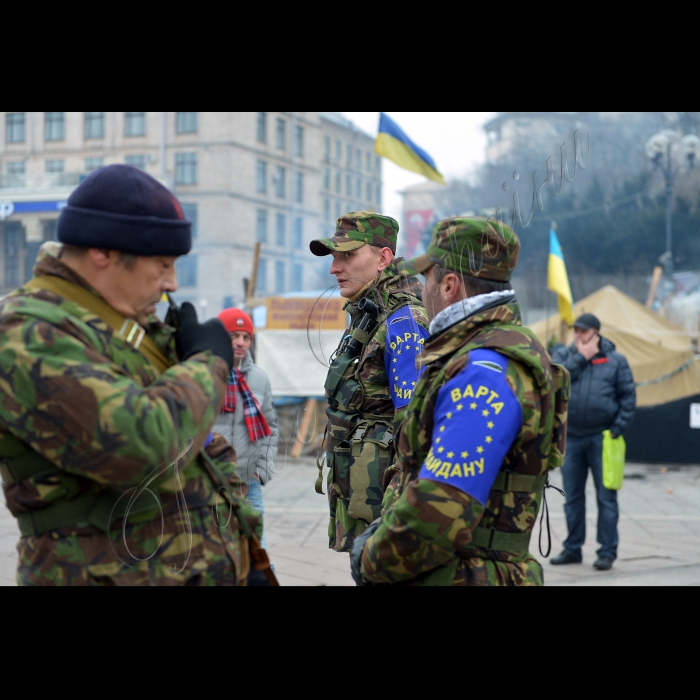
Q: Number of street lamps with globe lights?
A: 1